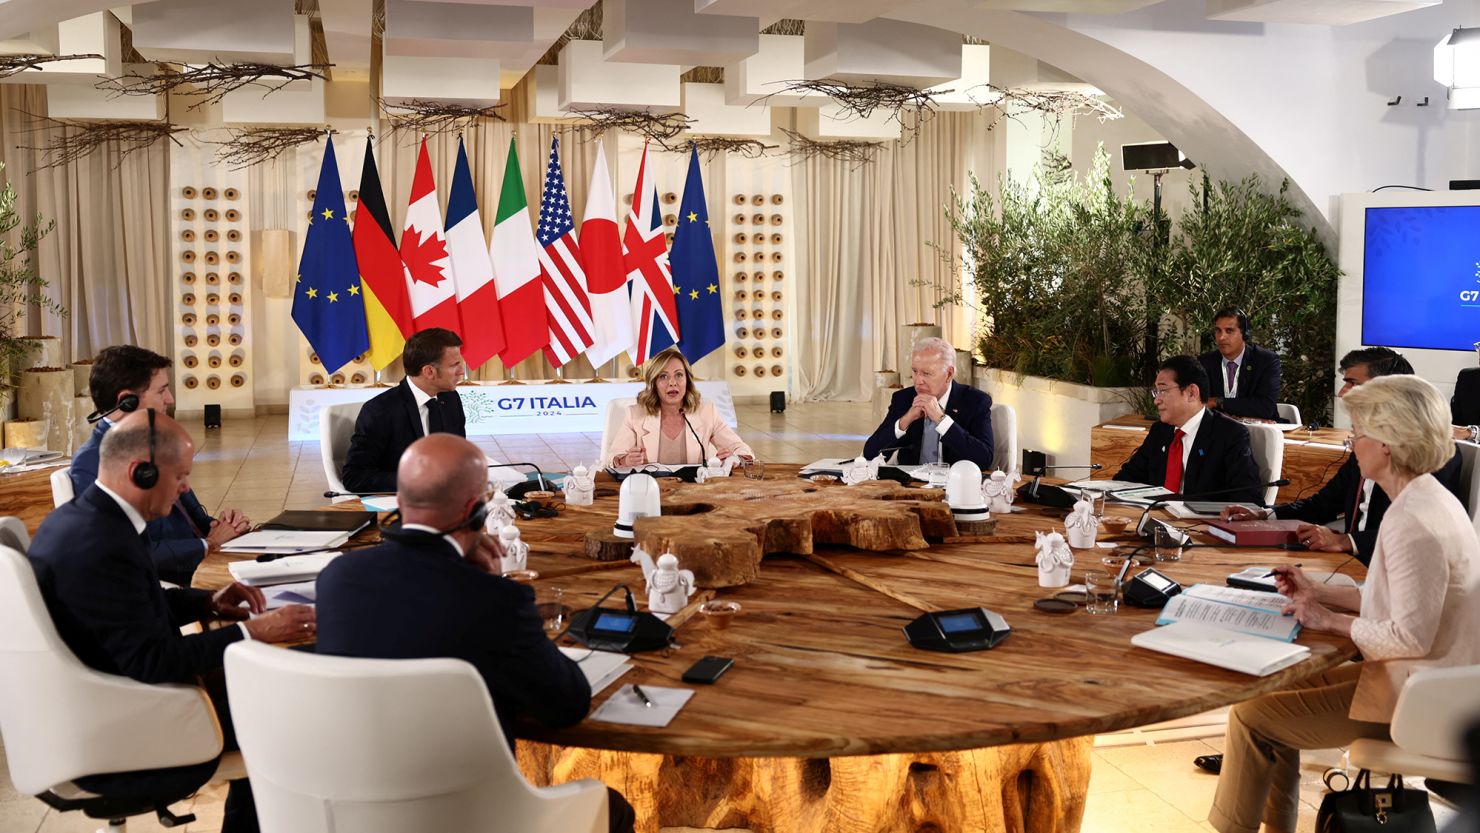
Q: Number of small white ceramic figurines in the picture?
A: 9